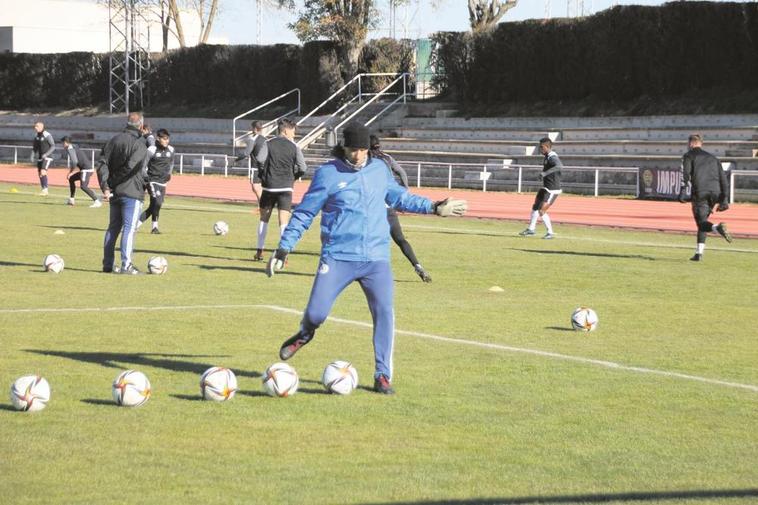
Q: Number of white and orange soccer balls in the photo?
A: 9